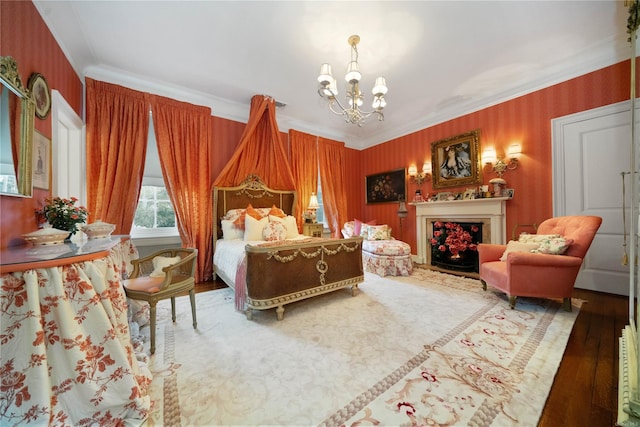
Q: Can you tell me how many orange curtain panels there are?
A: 4